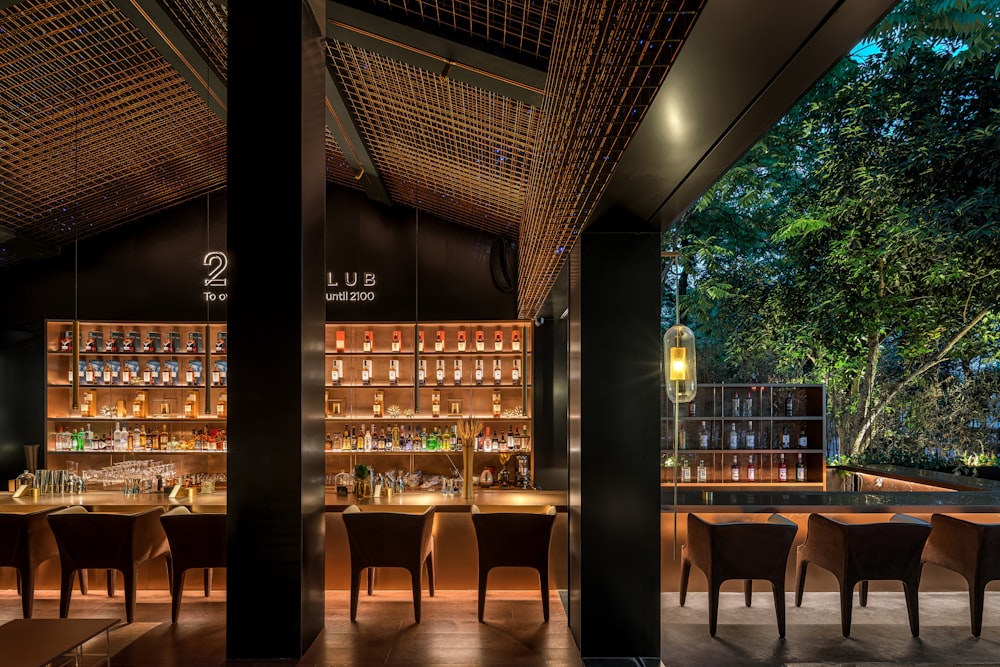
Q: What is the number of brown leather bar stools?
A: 8